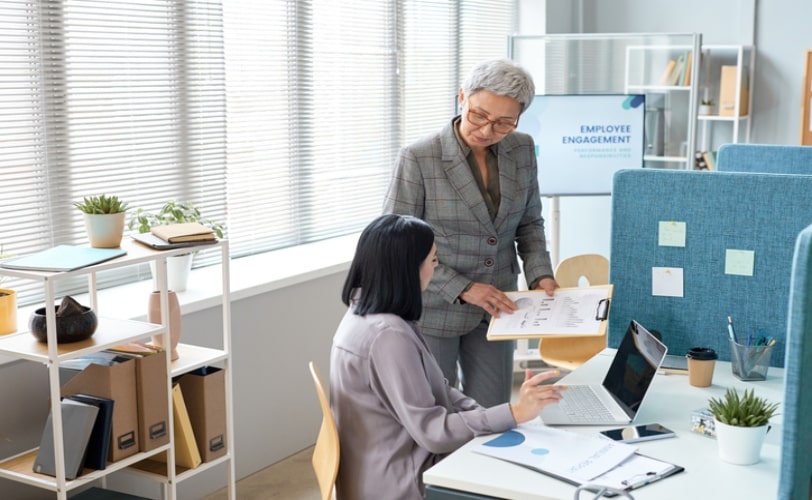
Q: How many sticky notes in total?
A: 3